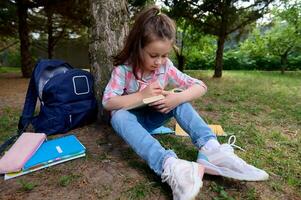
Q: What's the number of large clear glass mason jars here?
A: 0